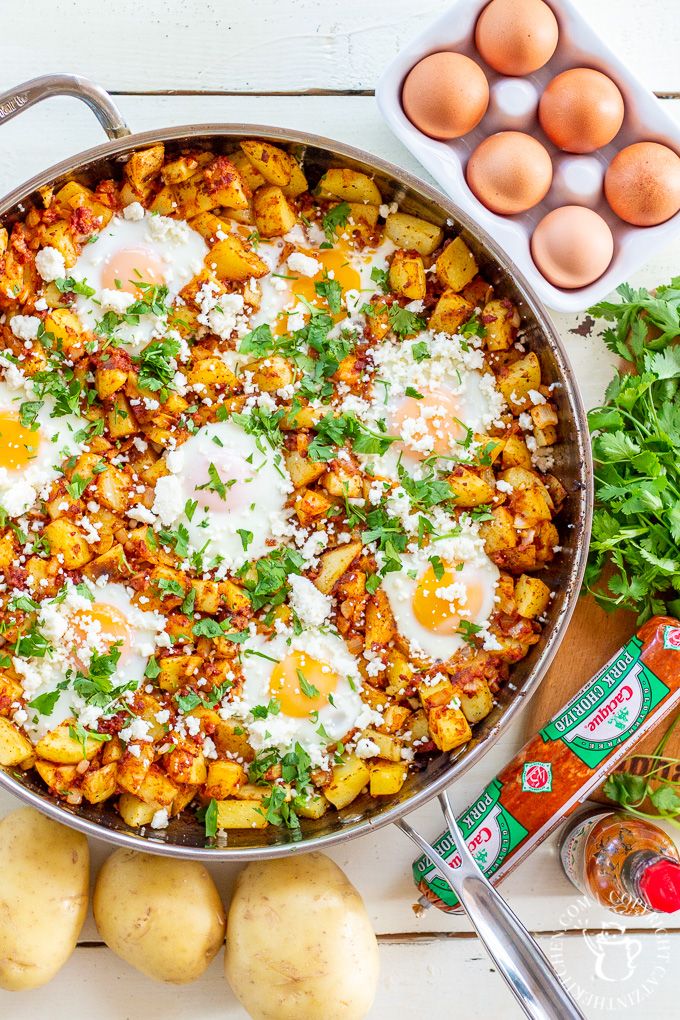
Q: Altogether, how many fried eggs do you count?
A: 8